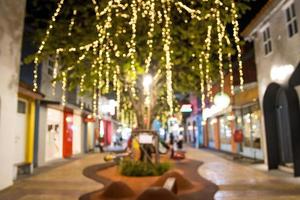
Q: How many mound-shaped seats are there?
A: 3